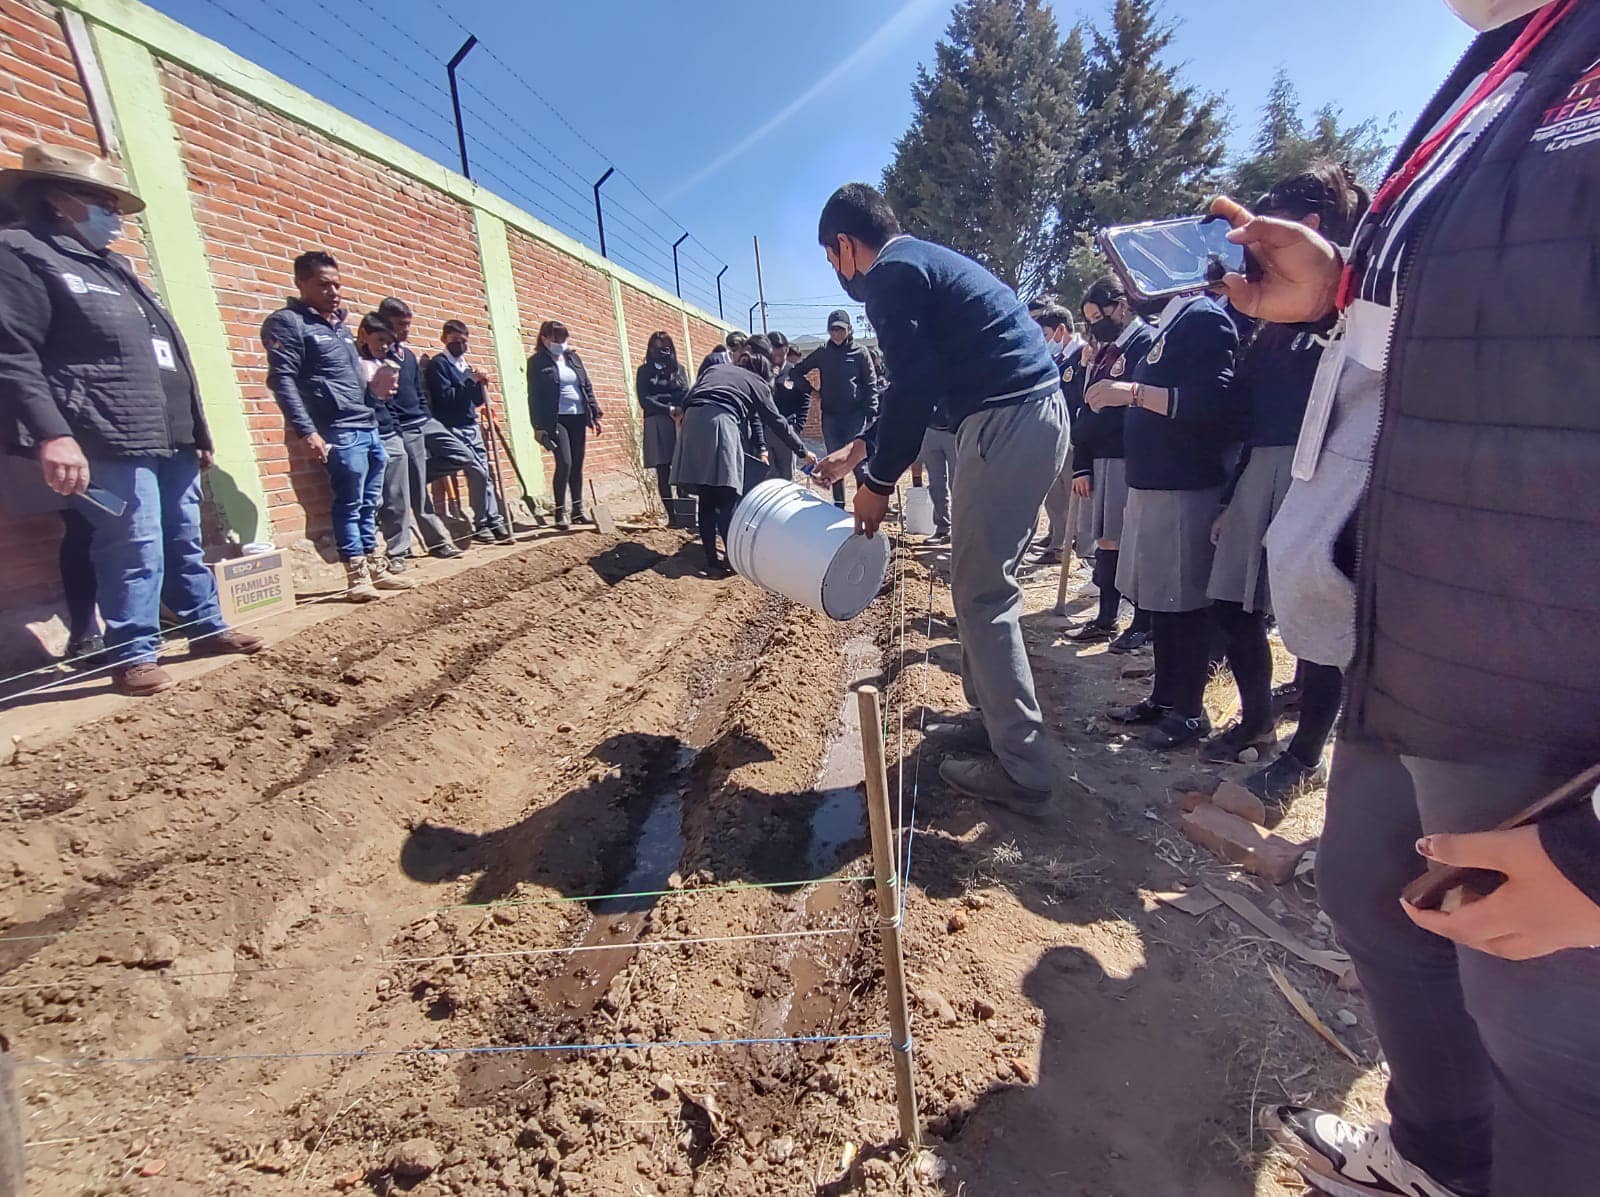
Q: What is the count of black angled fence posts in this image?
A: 5